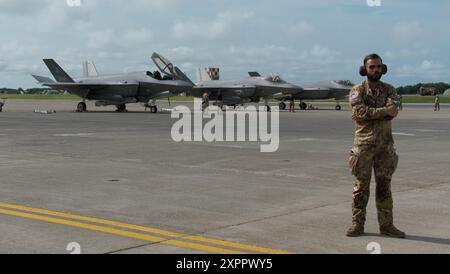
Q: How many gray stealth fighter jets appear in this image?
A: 3